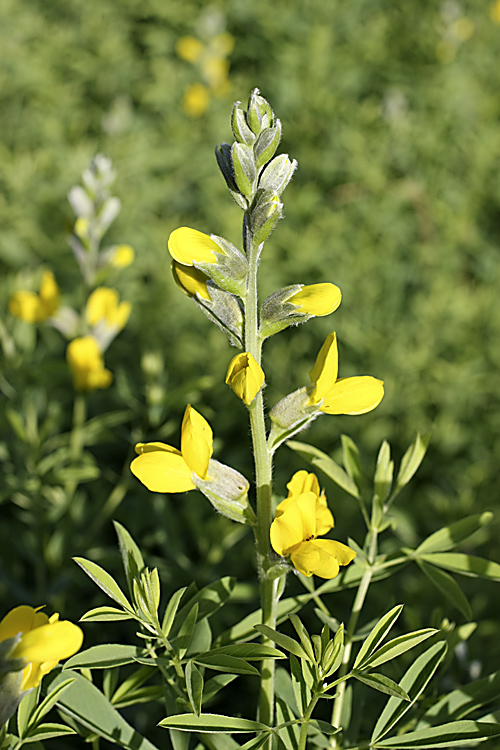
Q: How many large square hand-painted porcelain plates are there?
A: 0